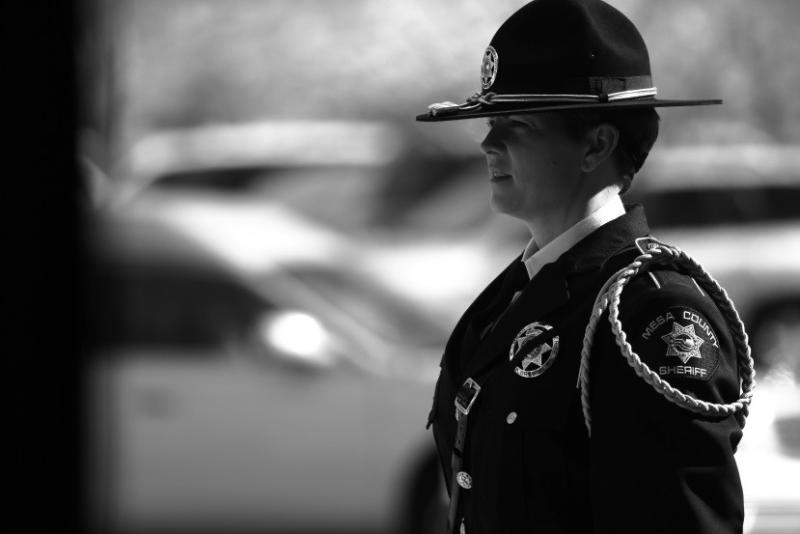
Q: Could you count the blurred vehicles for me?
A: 3